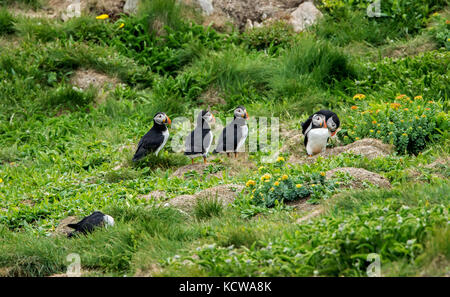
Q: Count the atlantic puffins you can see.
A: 6